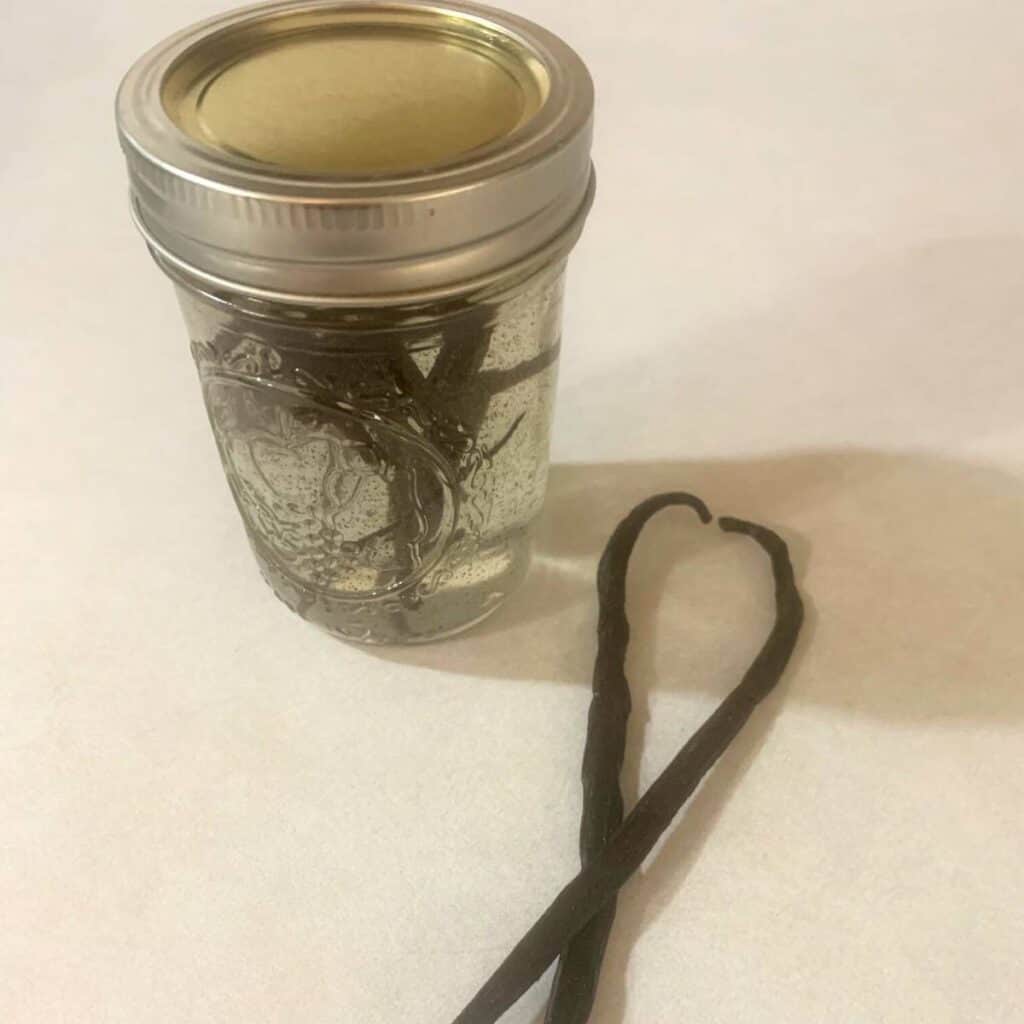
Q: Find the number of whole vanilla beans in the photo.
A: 2